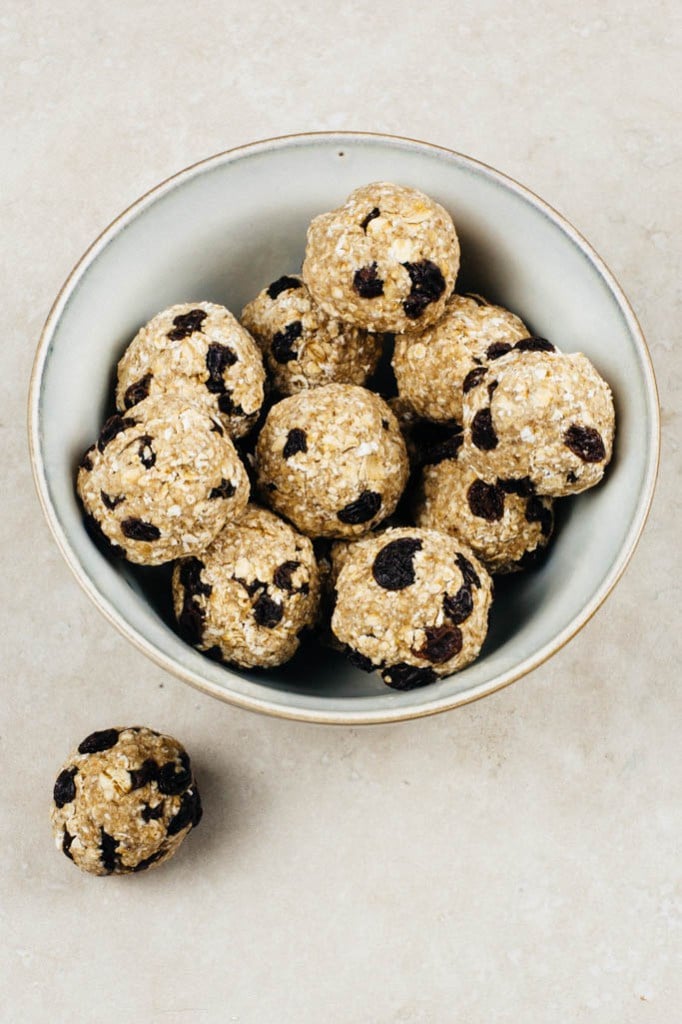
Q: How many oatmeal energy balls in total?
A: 11